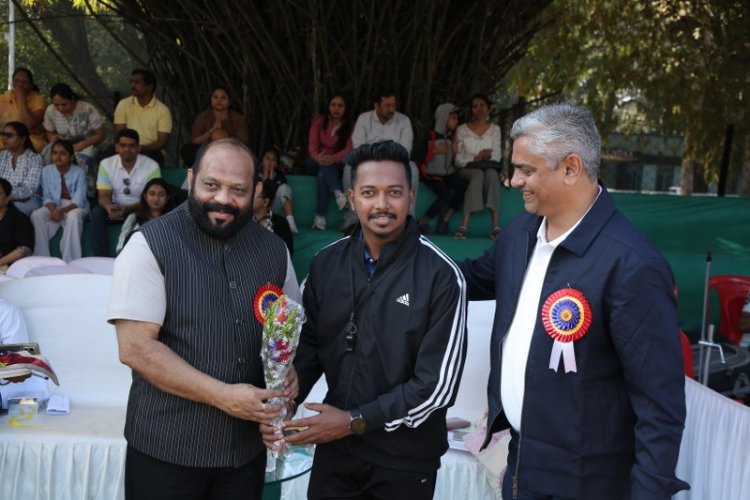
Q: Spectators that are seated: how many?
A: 15